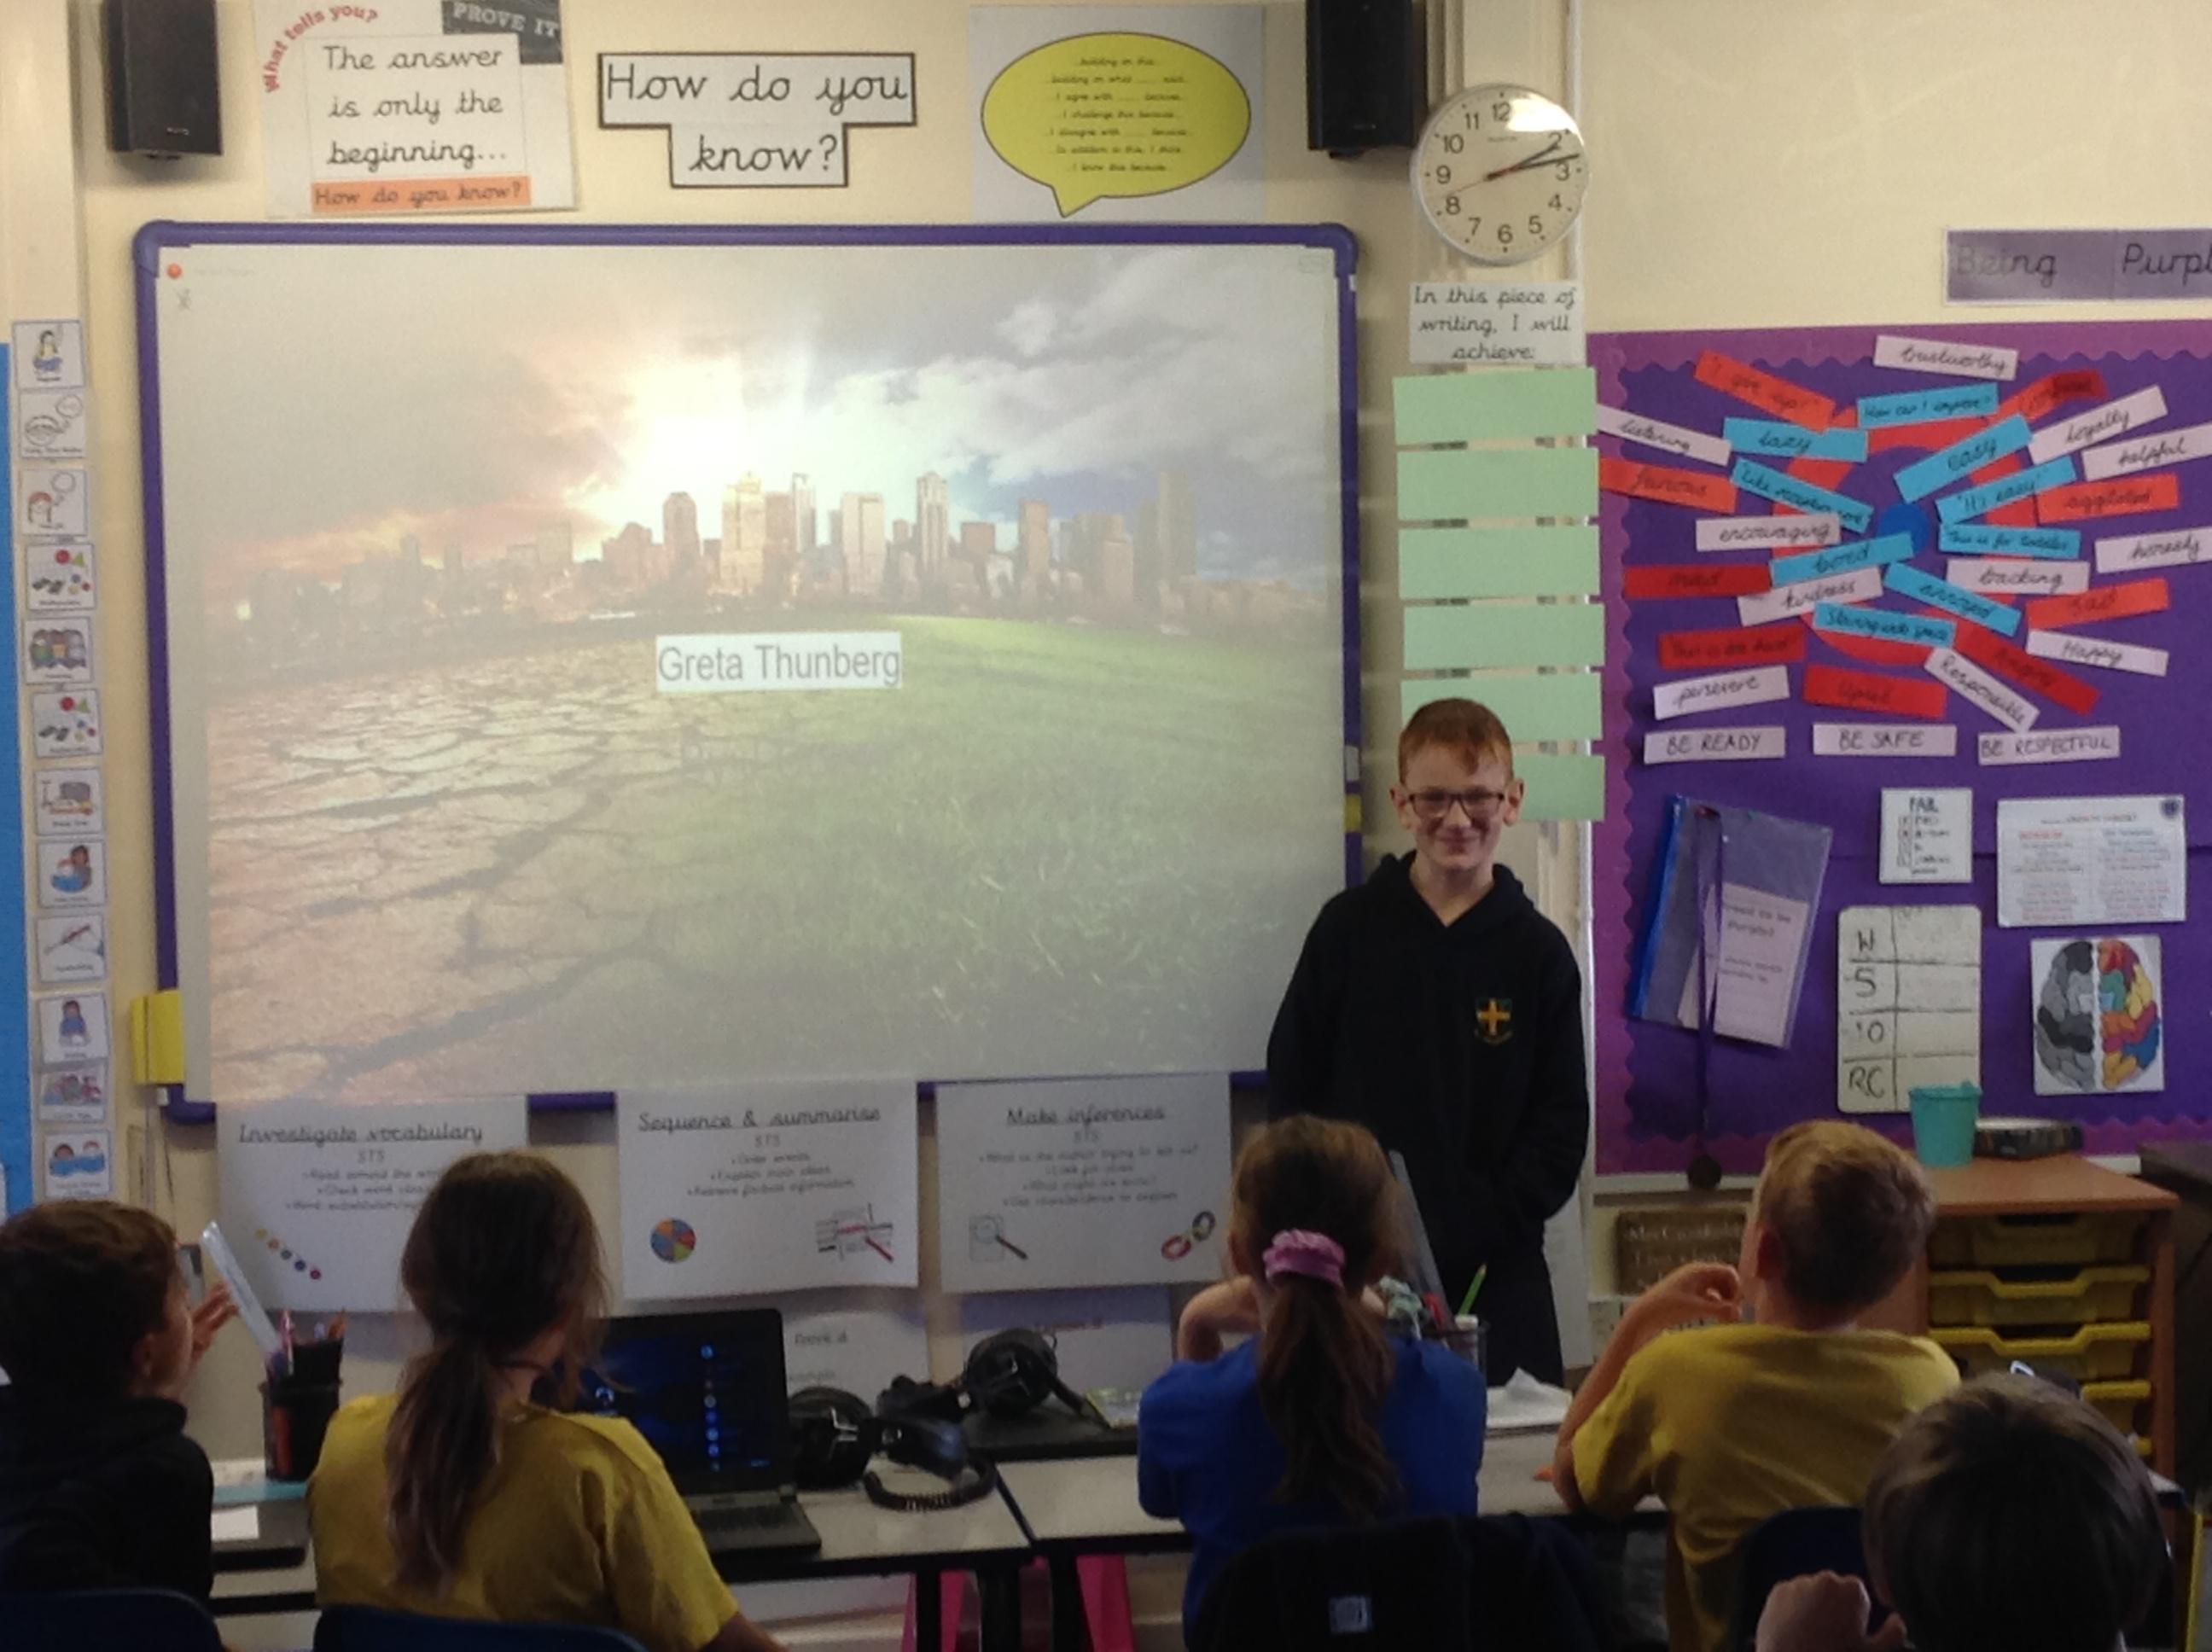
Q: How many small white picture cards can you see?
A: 12